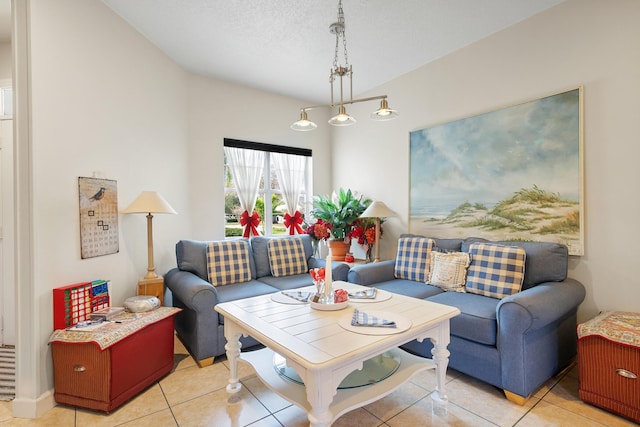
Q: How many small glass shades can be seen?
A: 3